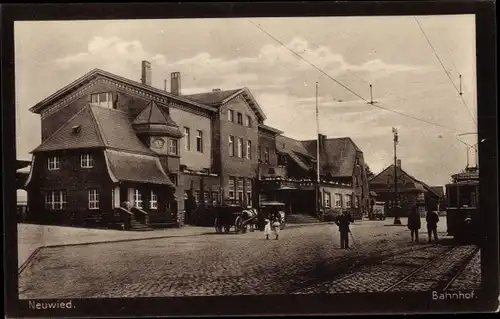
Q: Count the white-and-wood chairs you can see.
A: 0